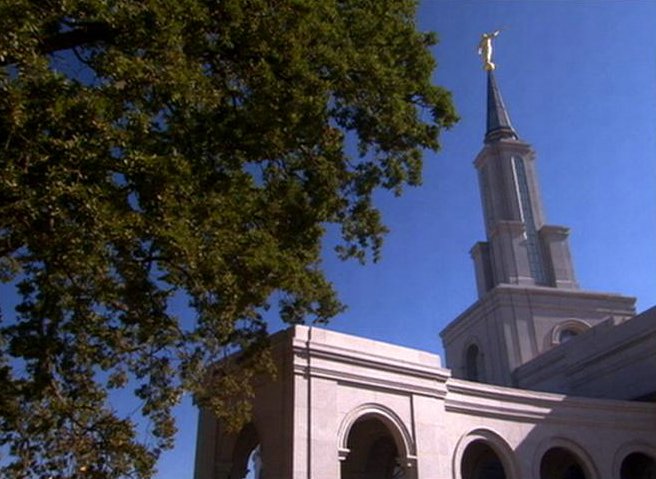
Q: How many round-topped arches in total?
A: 7